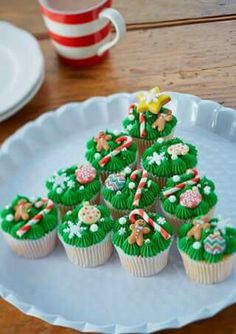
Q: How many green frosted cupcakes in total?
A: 10